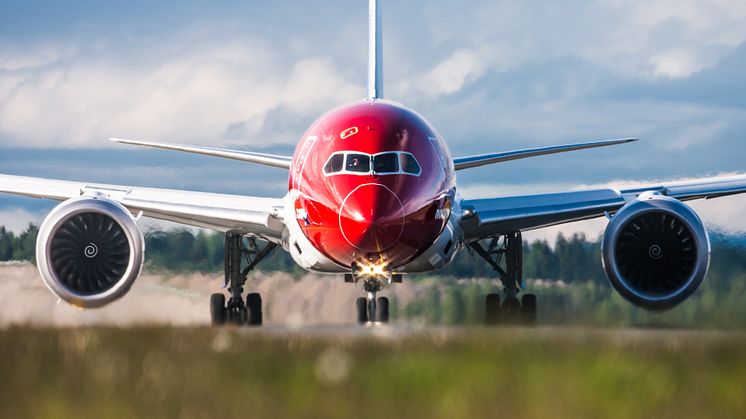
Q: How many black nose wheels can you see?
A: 2